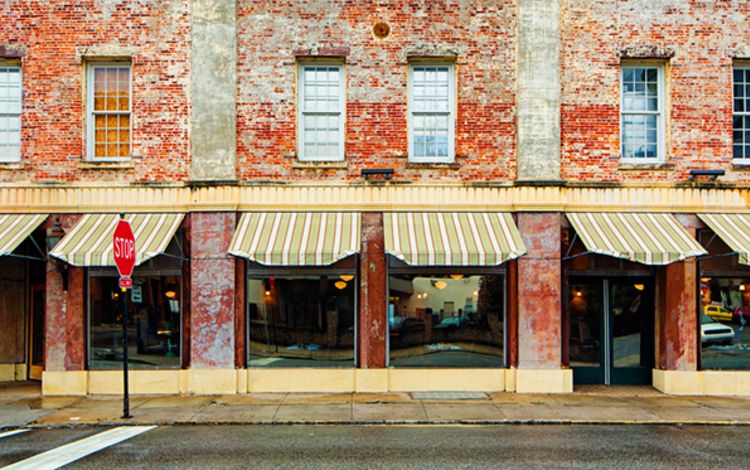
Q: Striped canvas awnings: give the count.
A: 6